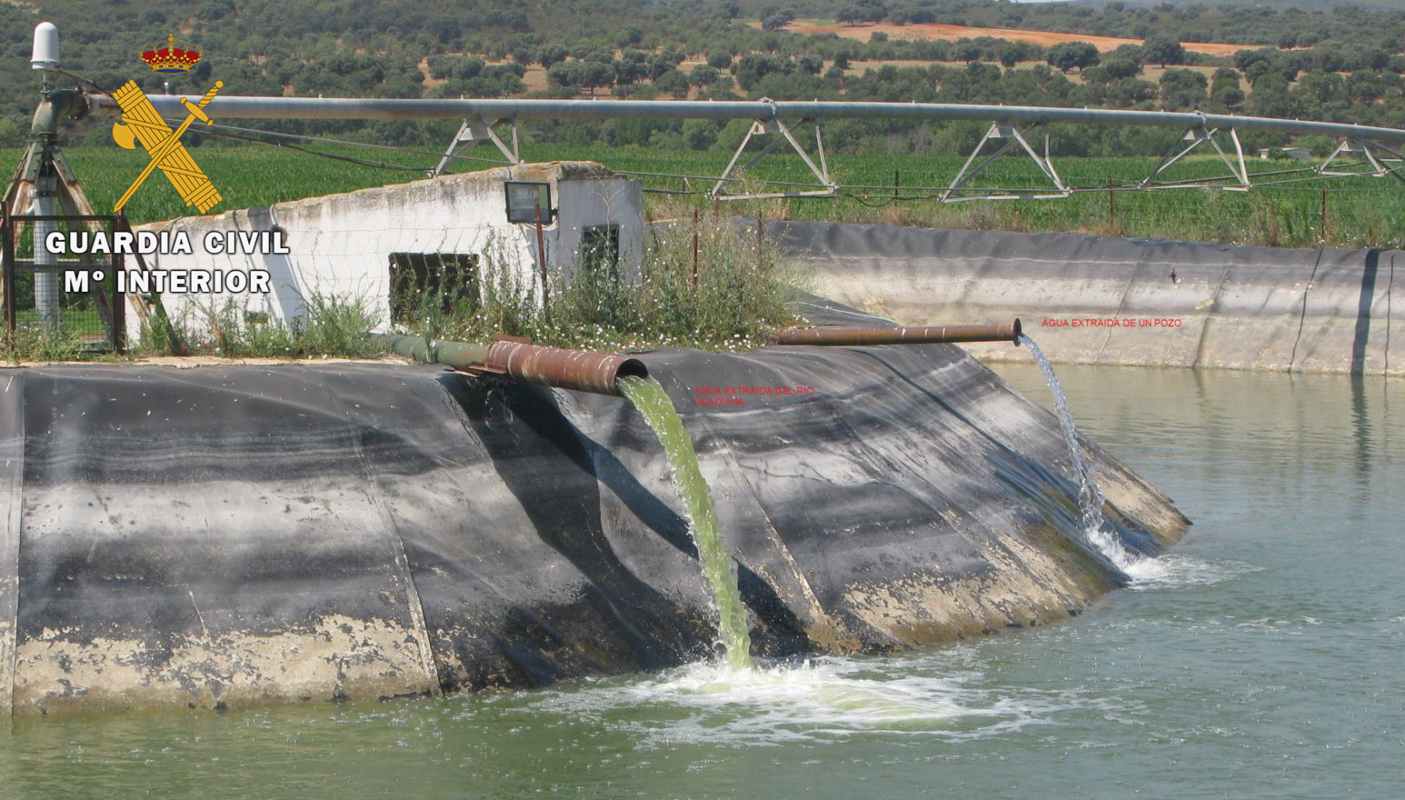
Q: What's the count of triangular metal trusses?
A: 5